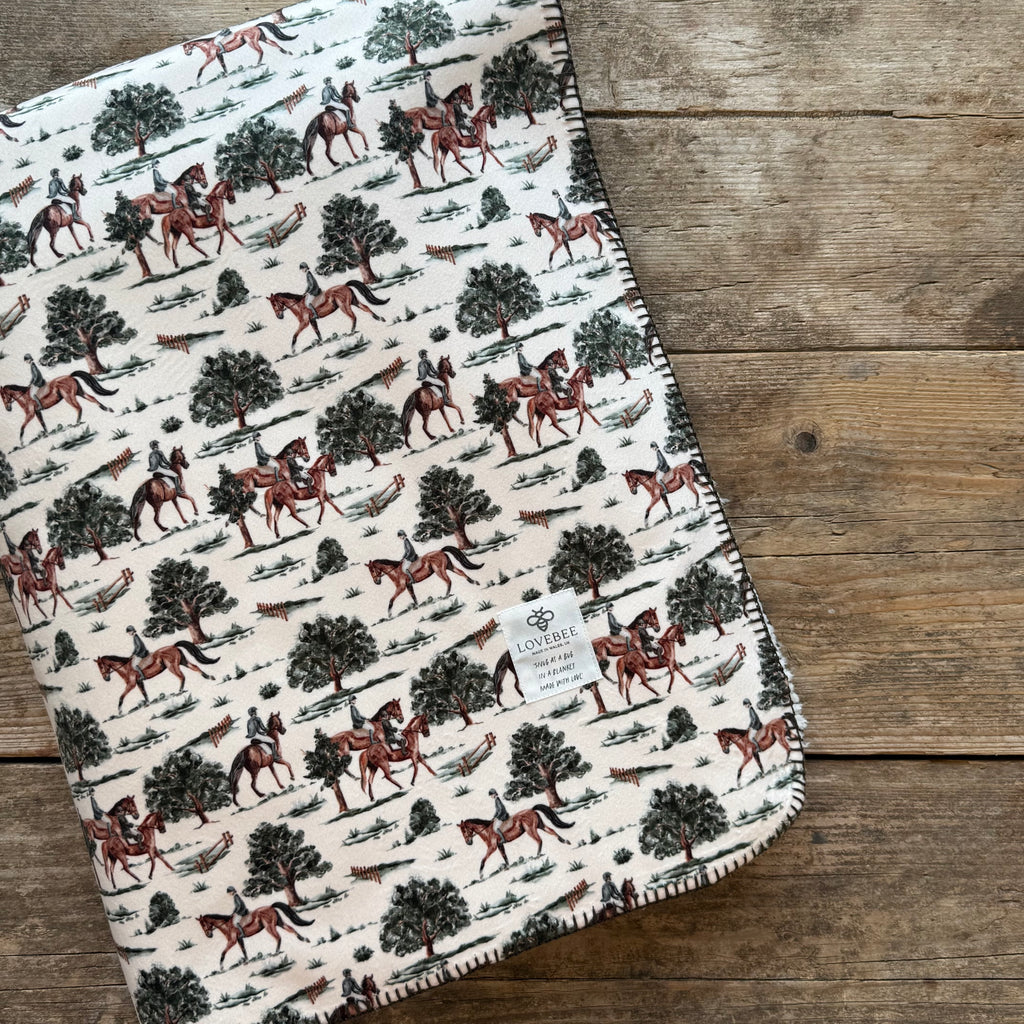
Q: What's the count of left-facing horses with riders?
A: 10